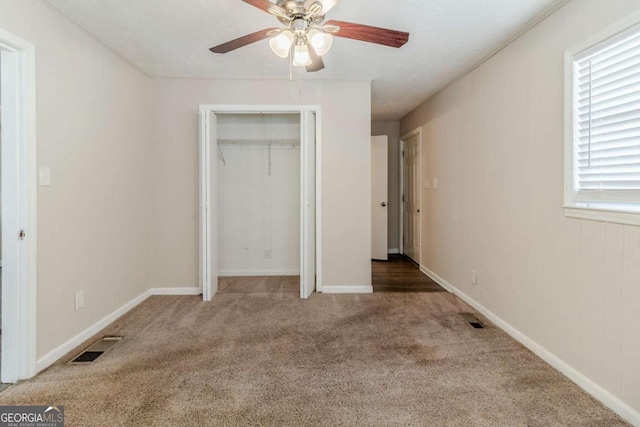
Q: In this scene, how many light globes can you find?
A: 3